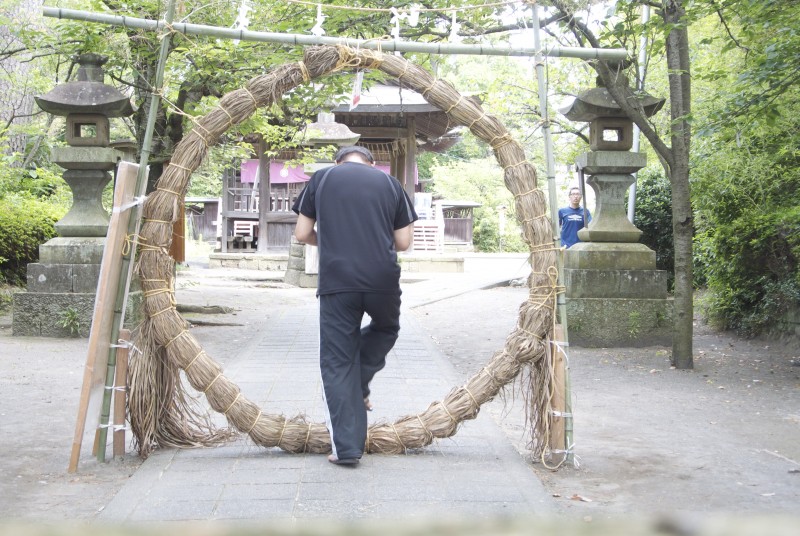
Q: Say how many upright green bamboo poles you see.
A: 2